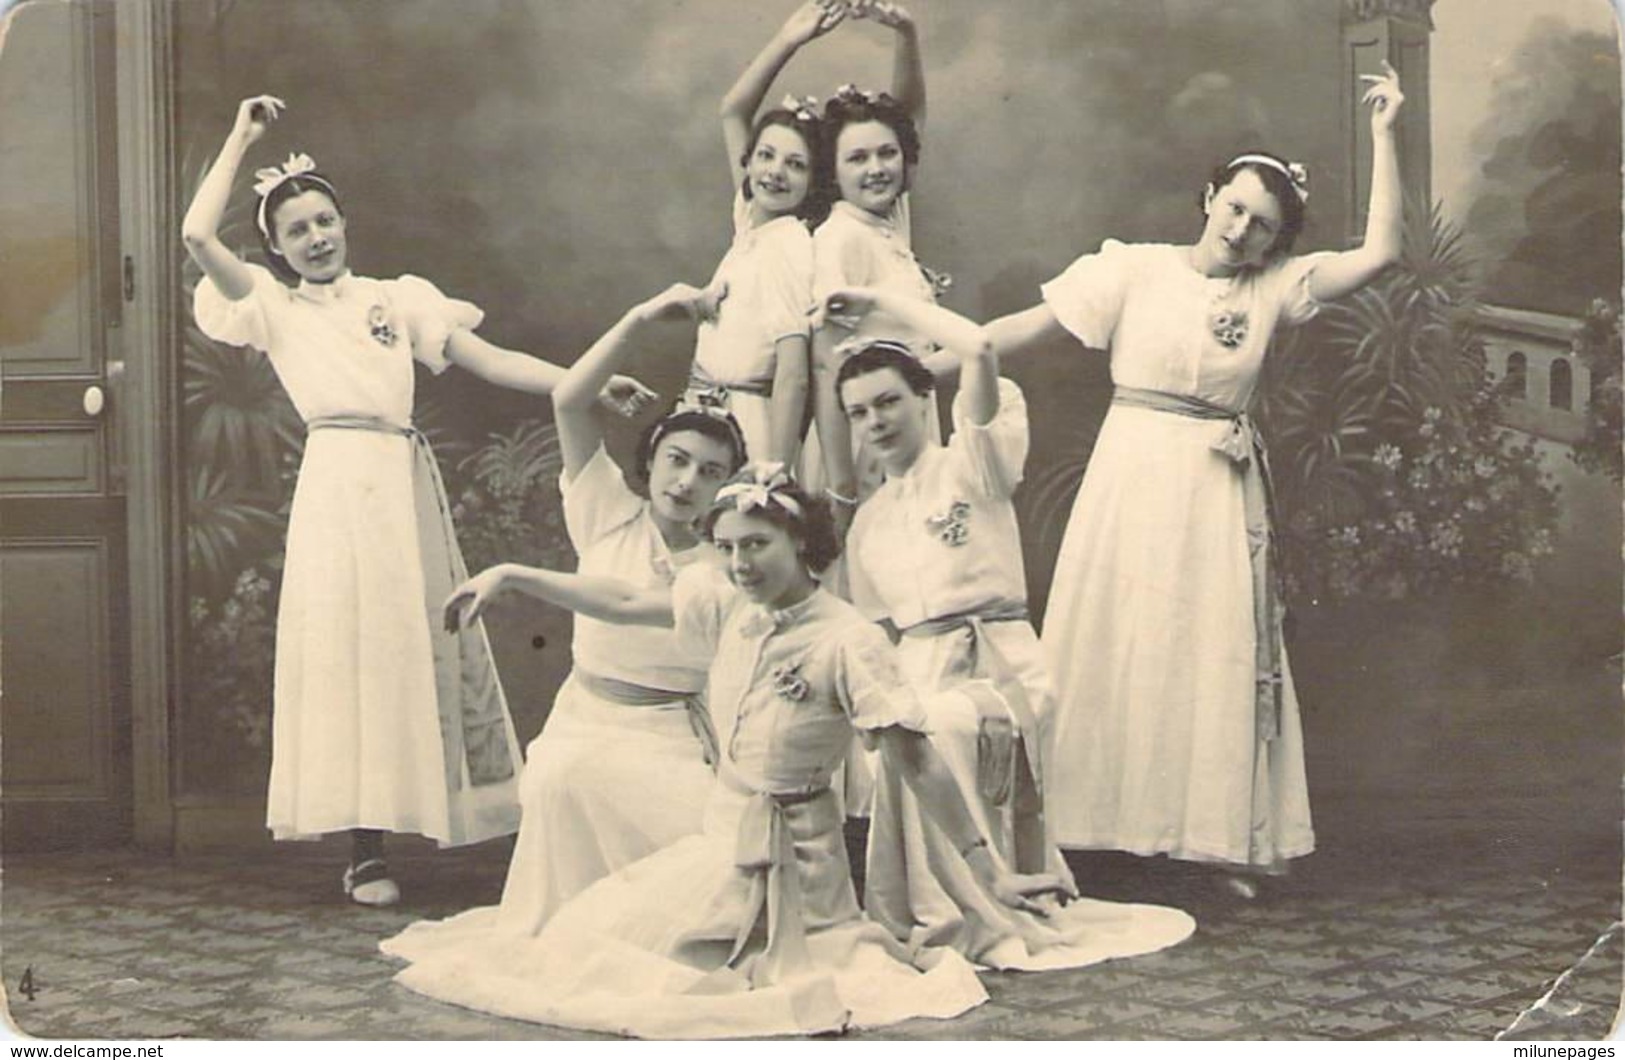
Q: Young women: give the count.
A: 7